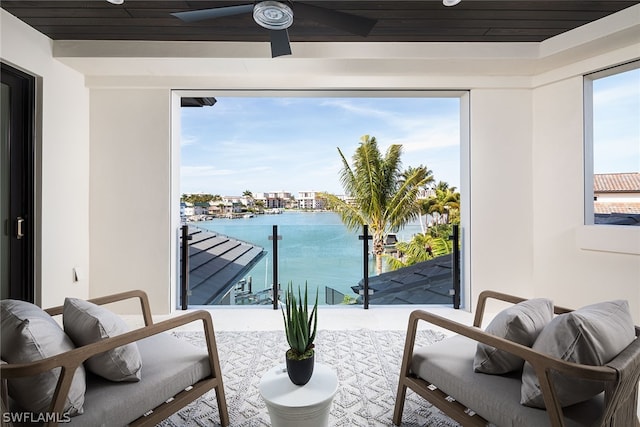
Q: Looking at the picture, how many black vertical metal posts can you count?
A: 4